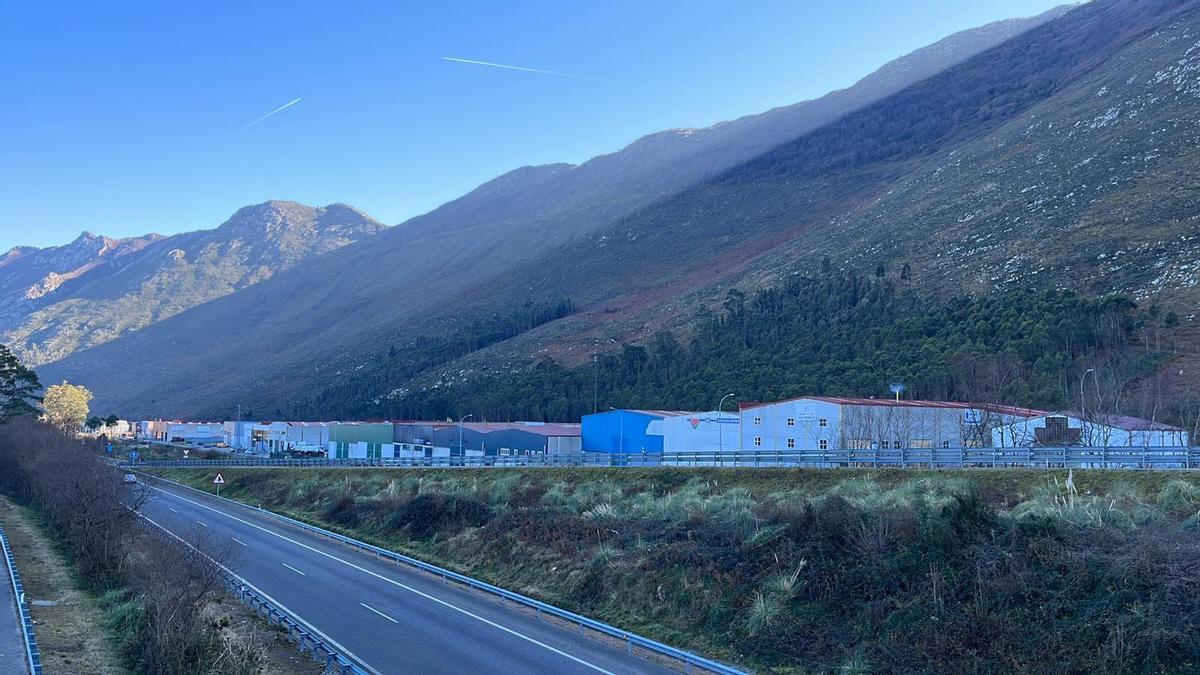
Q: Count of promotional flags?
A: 0